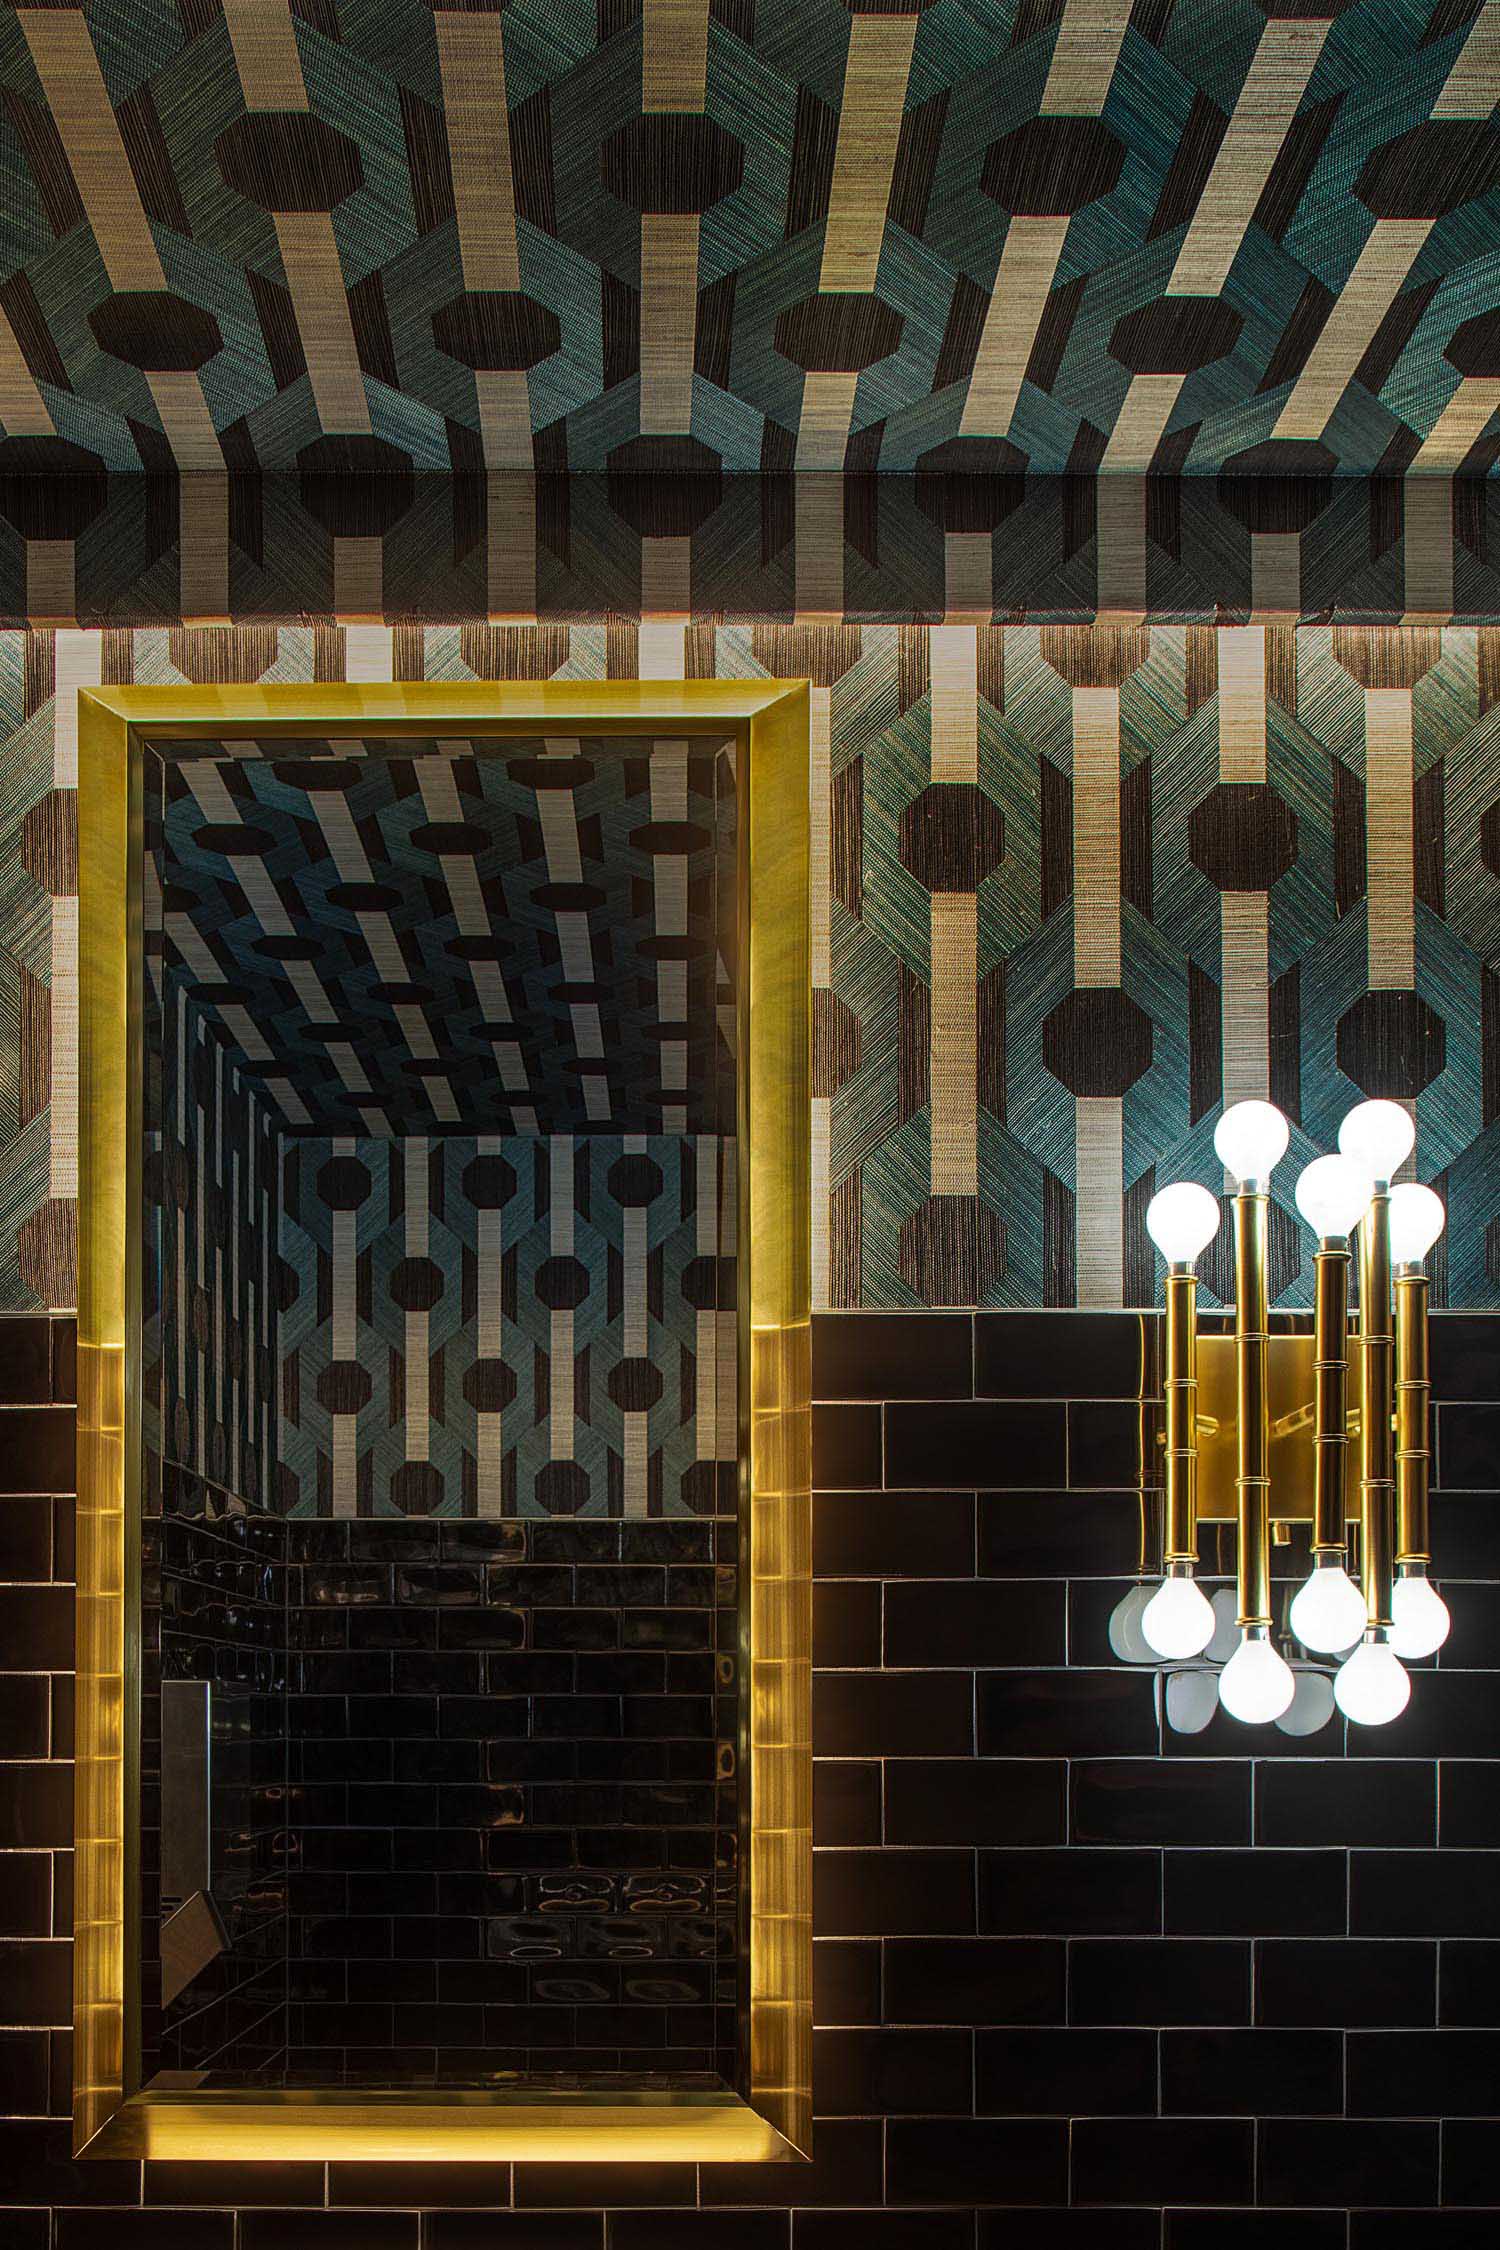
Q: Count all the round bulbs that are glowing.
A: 10